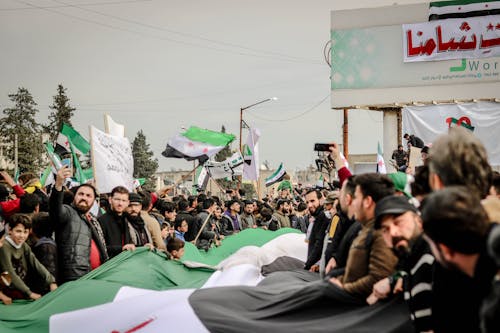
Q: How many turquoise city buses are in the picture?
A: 0